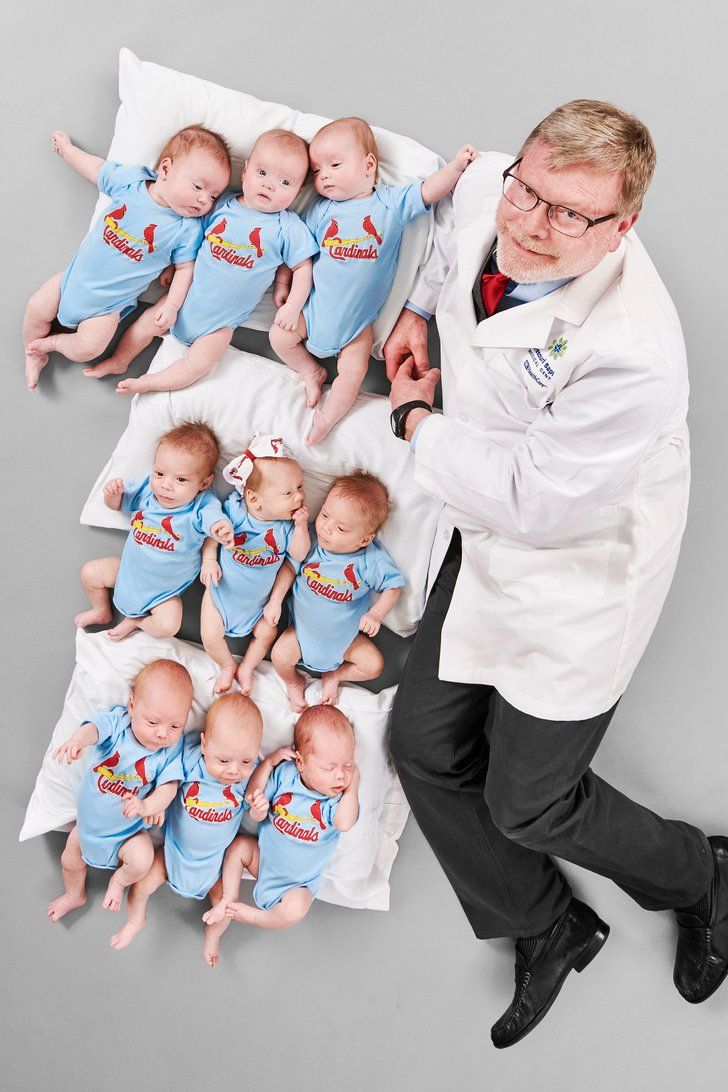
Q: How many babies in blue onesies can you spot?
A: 9